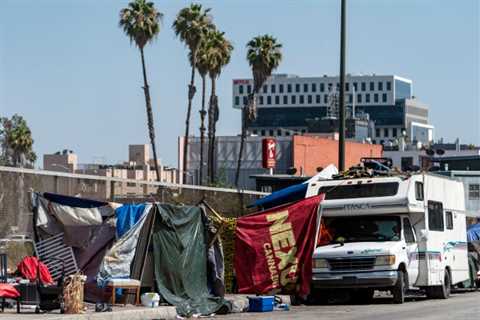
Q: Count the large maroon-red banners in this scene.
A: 1